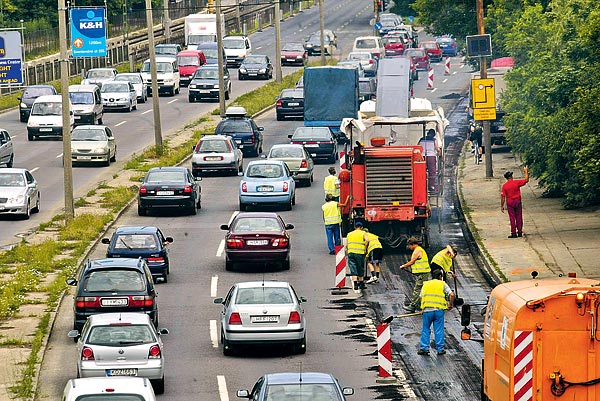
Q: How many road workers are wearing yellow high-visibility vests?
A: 7